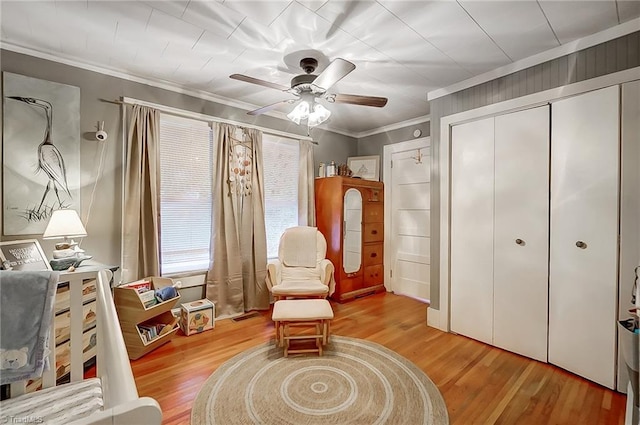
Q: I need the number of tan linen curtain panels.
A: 4